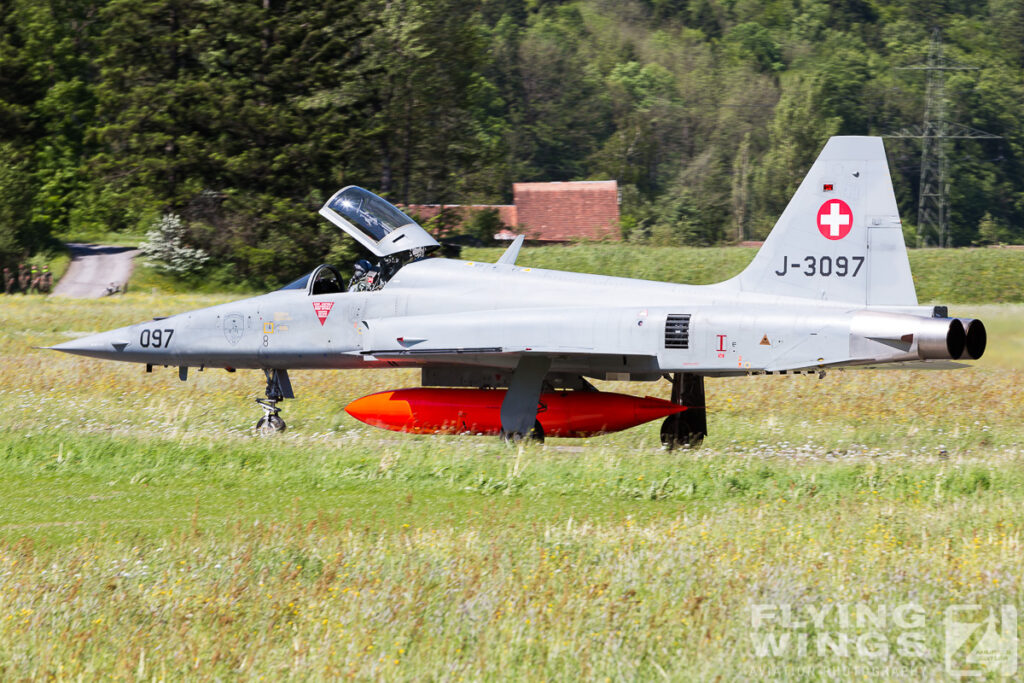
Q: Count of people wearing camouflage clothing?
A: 4